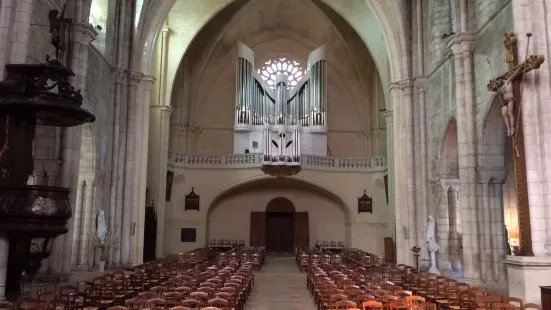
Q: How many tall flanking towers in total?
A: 2